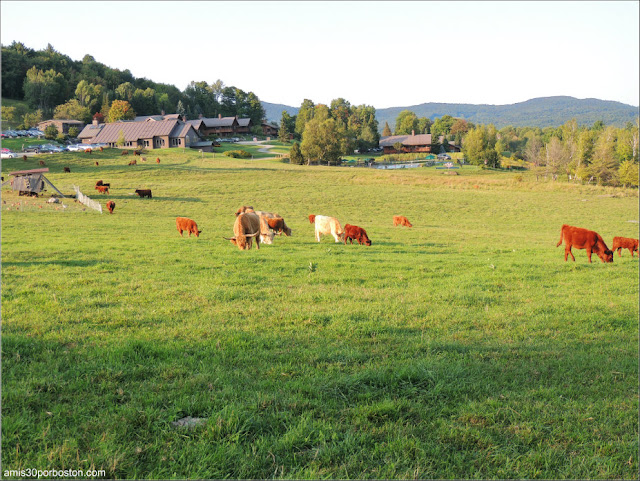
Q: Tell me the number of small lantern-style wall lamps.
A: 0